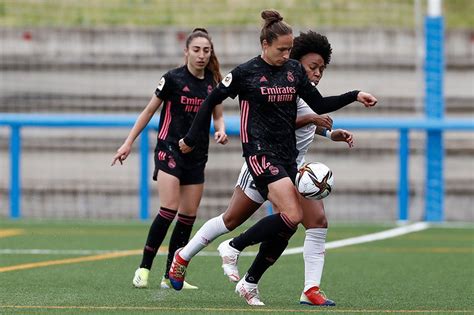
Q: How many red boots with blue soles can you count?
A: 2